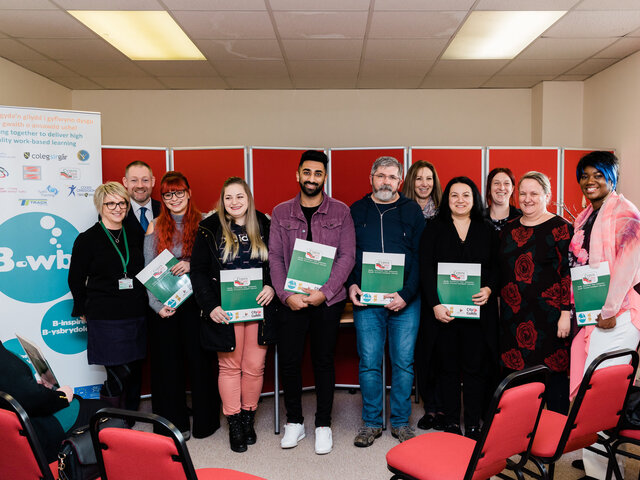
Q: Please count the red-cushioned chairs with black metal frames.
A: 5